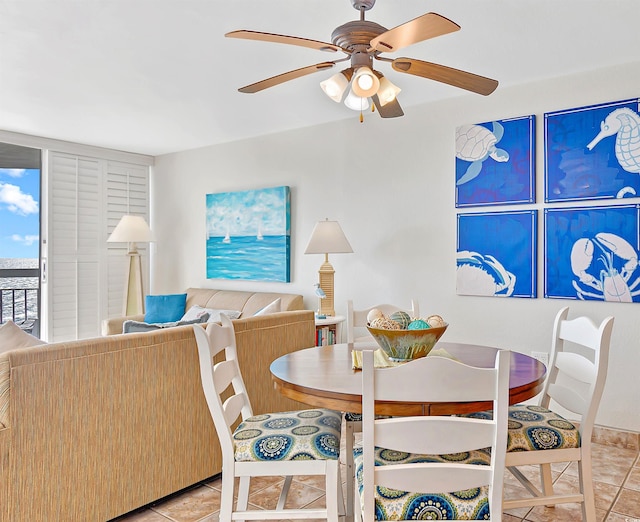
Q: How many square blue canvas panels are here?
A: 4